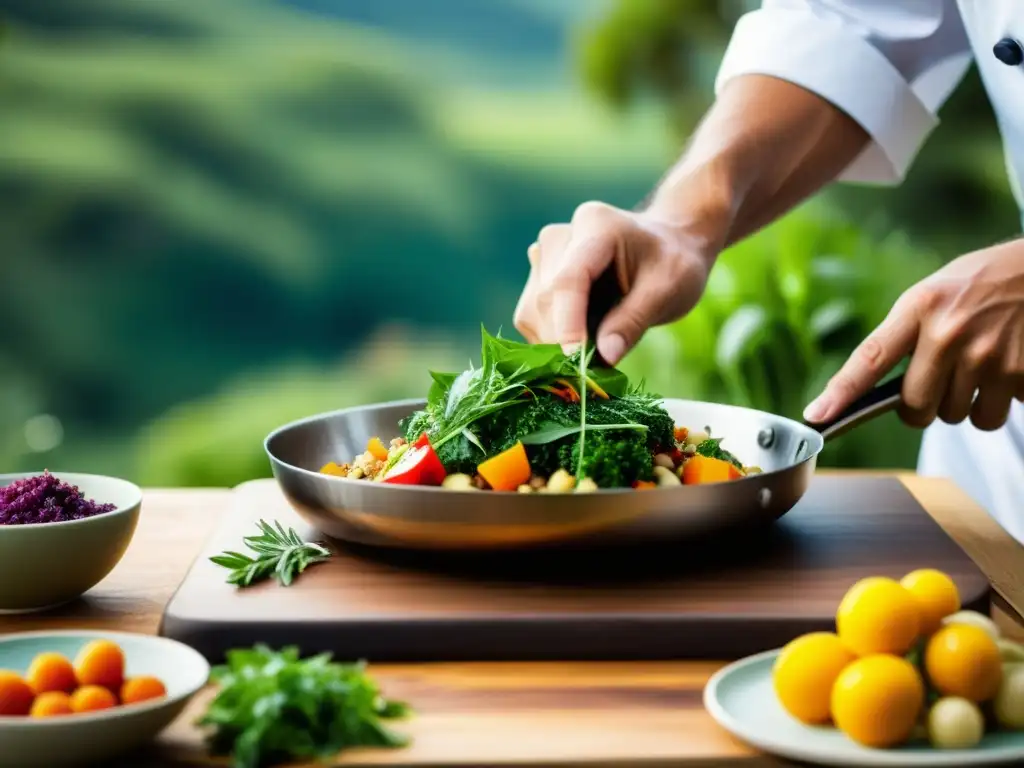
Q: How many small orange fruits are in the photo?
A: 6